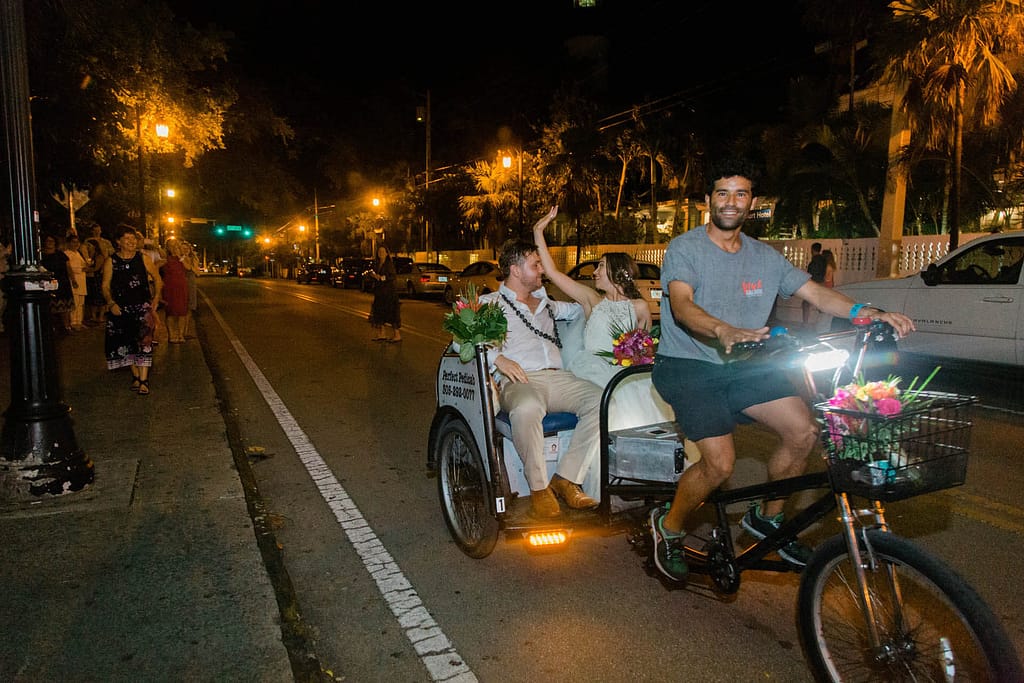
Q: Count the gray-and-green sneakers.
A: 2